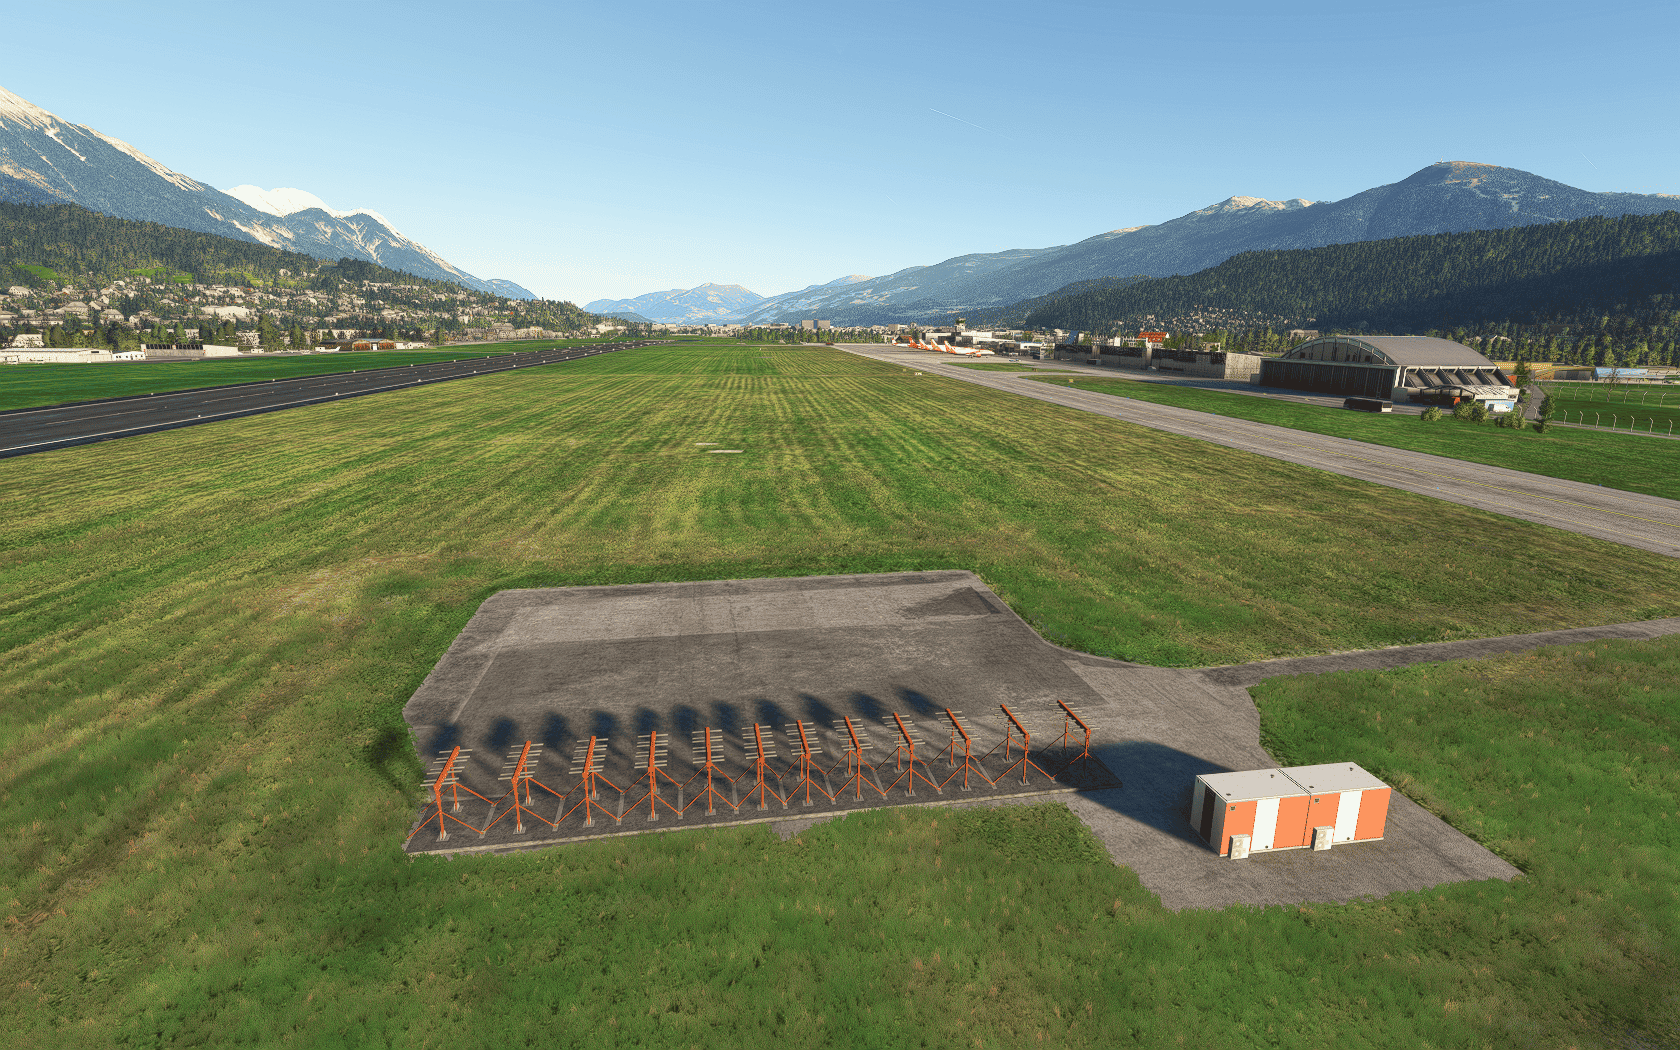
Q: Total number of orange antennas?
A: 12